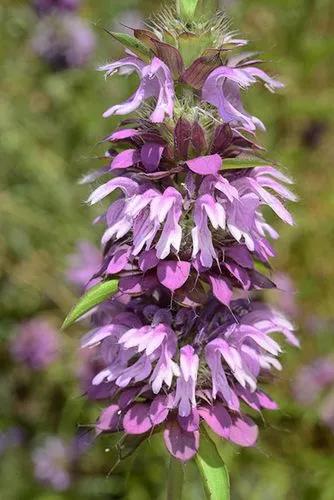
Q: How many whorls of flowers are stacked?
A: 3